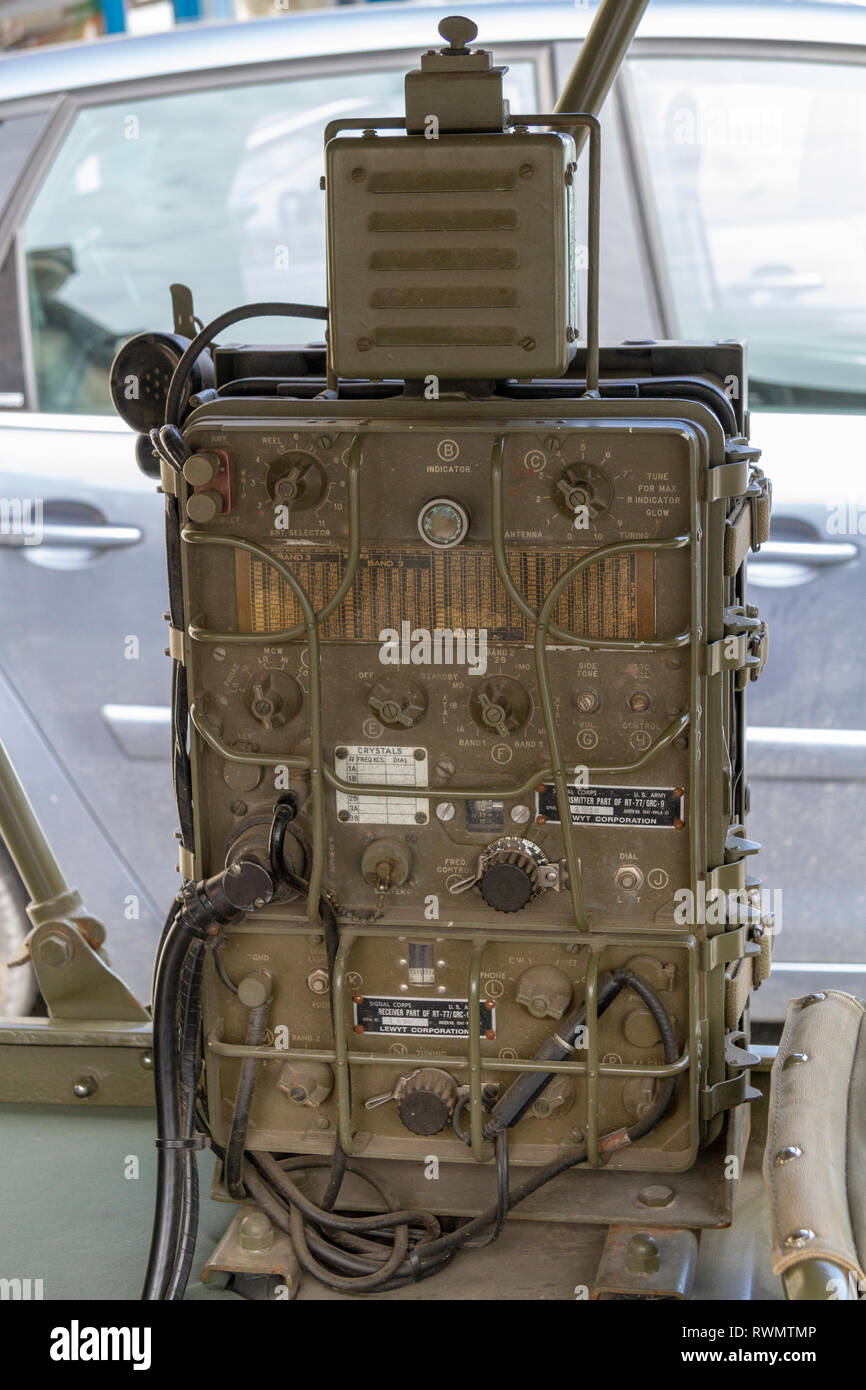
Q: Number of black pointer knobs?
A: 5